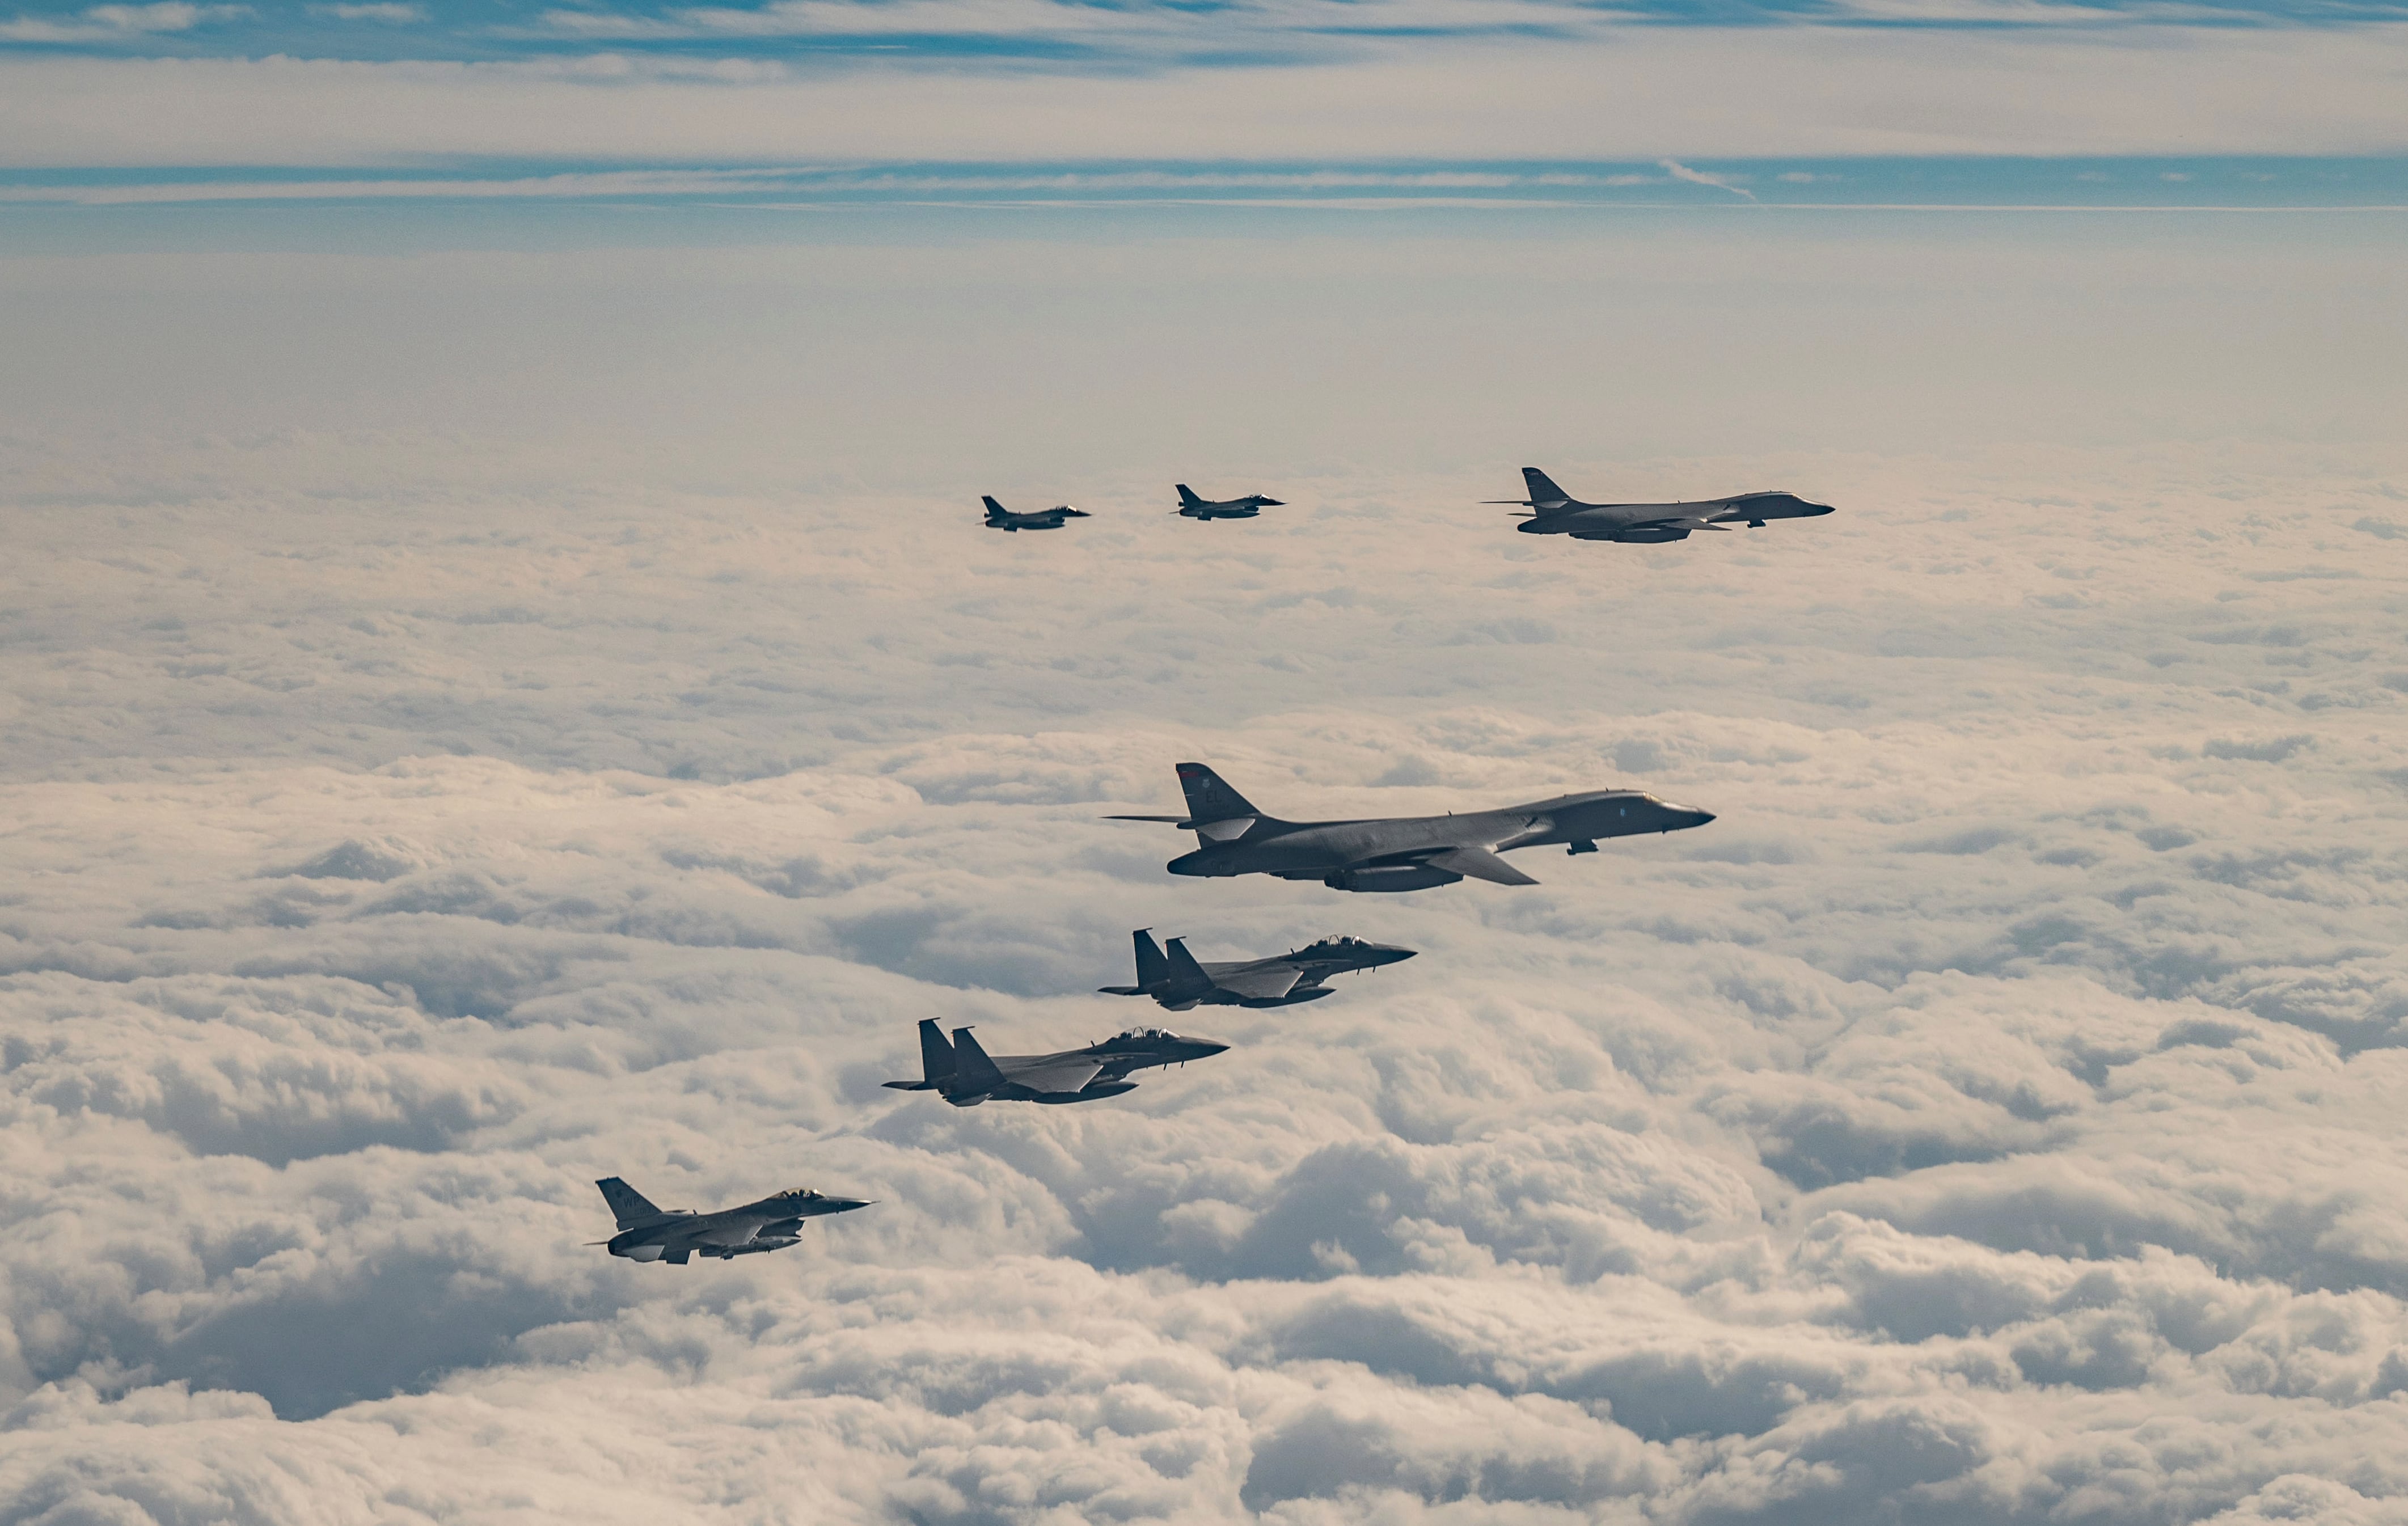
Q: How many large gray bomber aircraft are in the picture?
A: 2